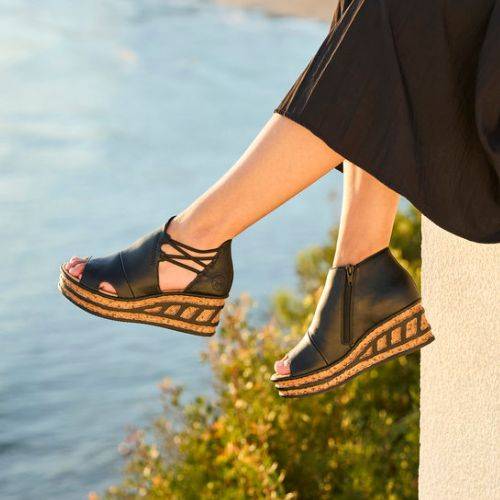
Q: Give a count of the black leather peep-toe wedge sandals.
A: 2